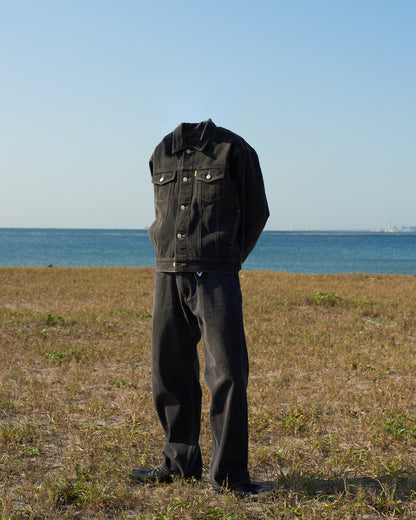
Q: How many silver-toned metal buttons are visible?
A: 7